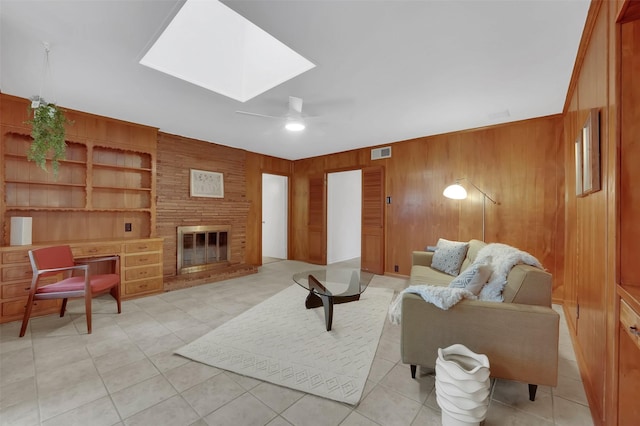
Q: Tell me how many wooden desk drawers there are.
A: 9